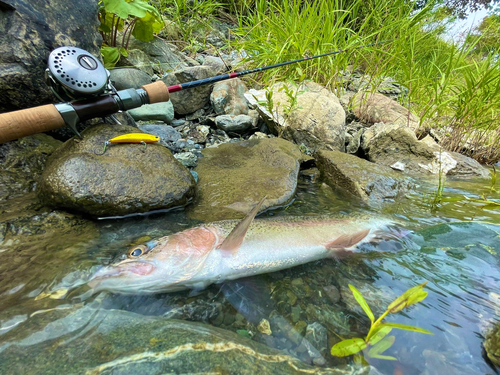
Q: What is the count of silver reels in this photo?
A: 1